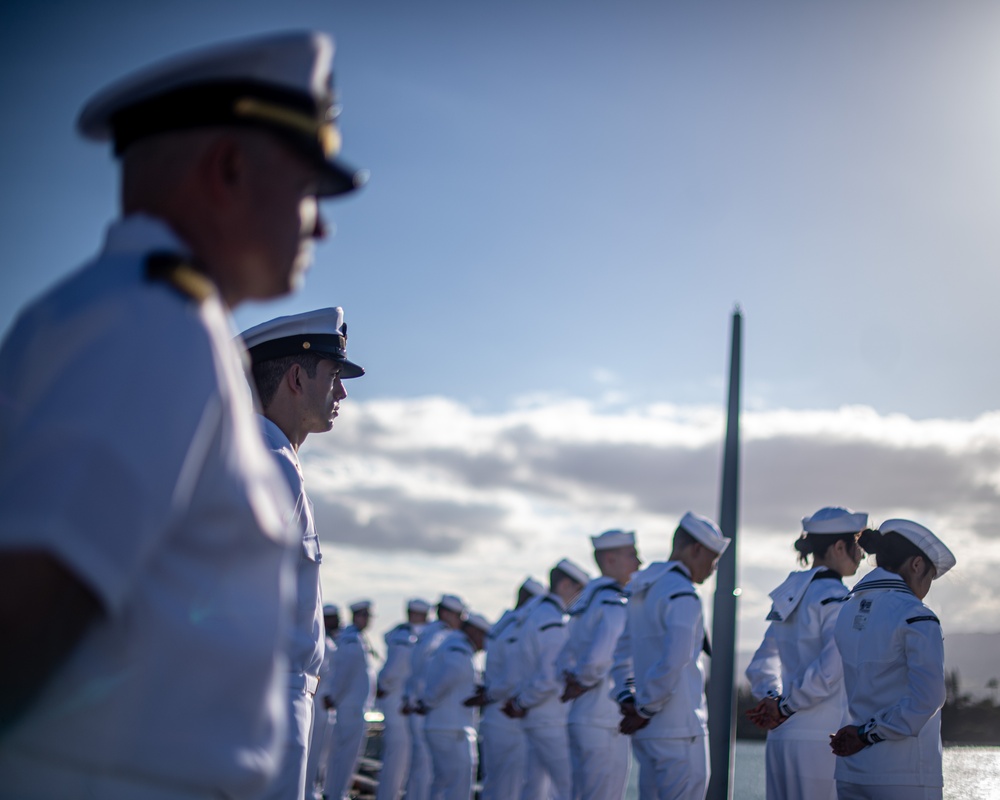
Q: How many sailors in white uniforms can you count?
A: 13